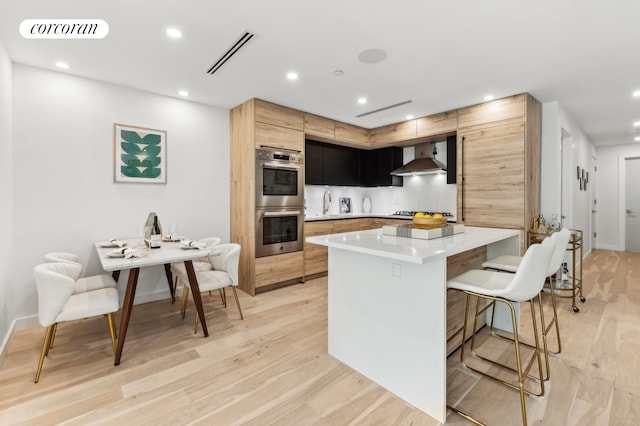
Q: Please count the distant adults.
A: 0